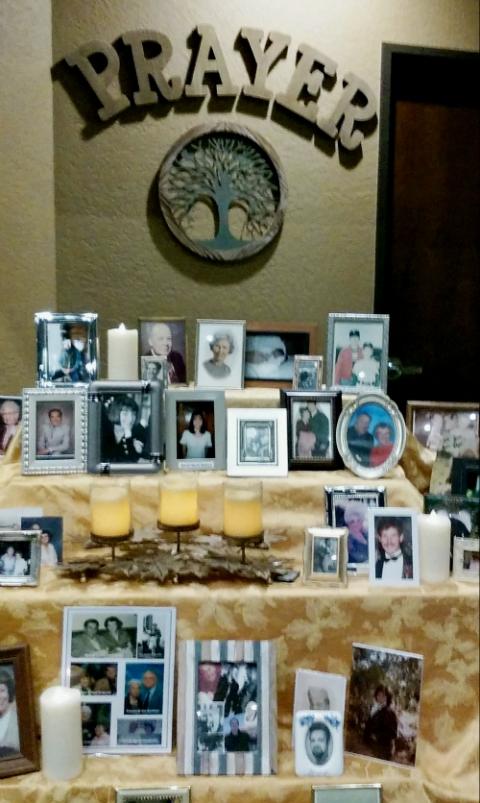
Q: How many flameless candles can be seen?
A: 6